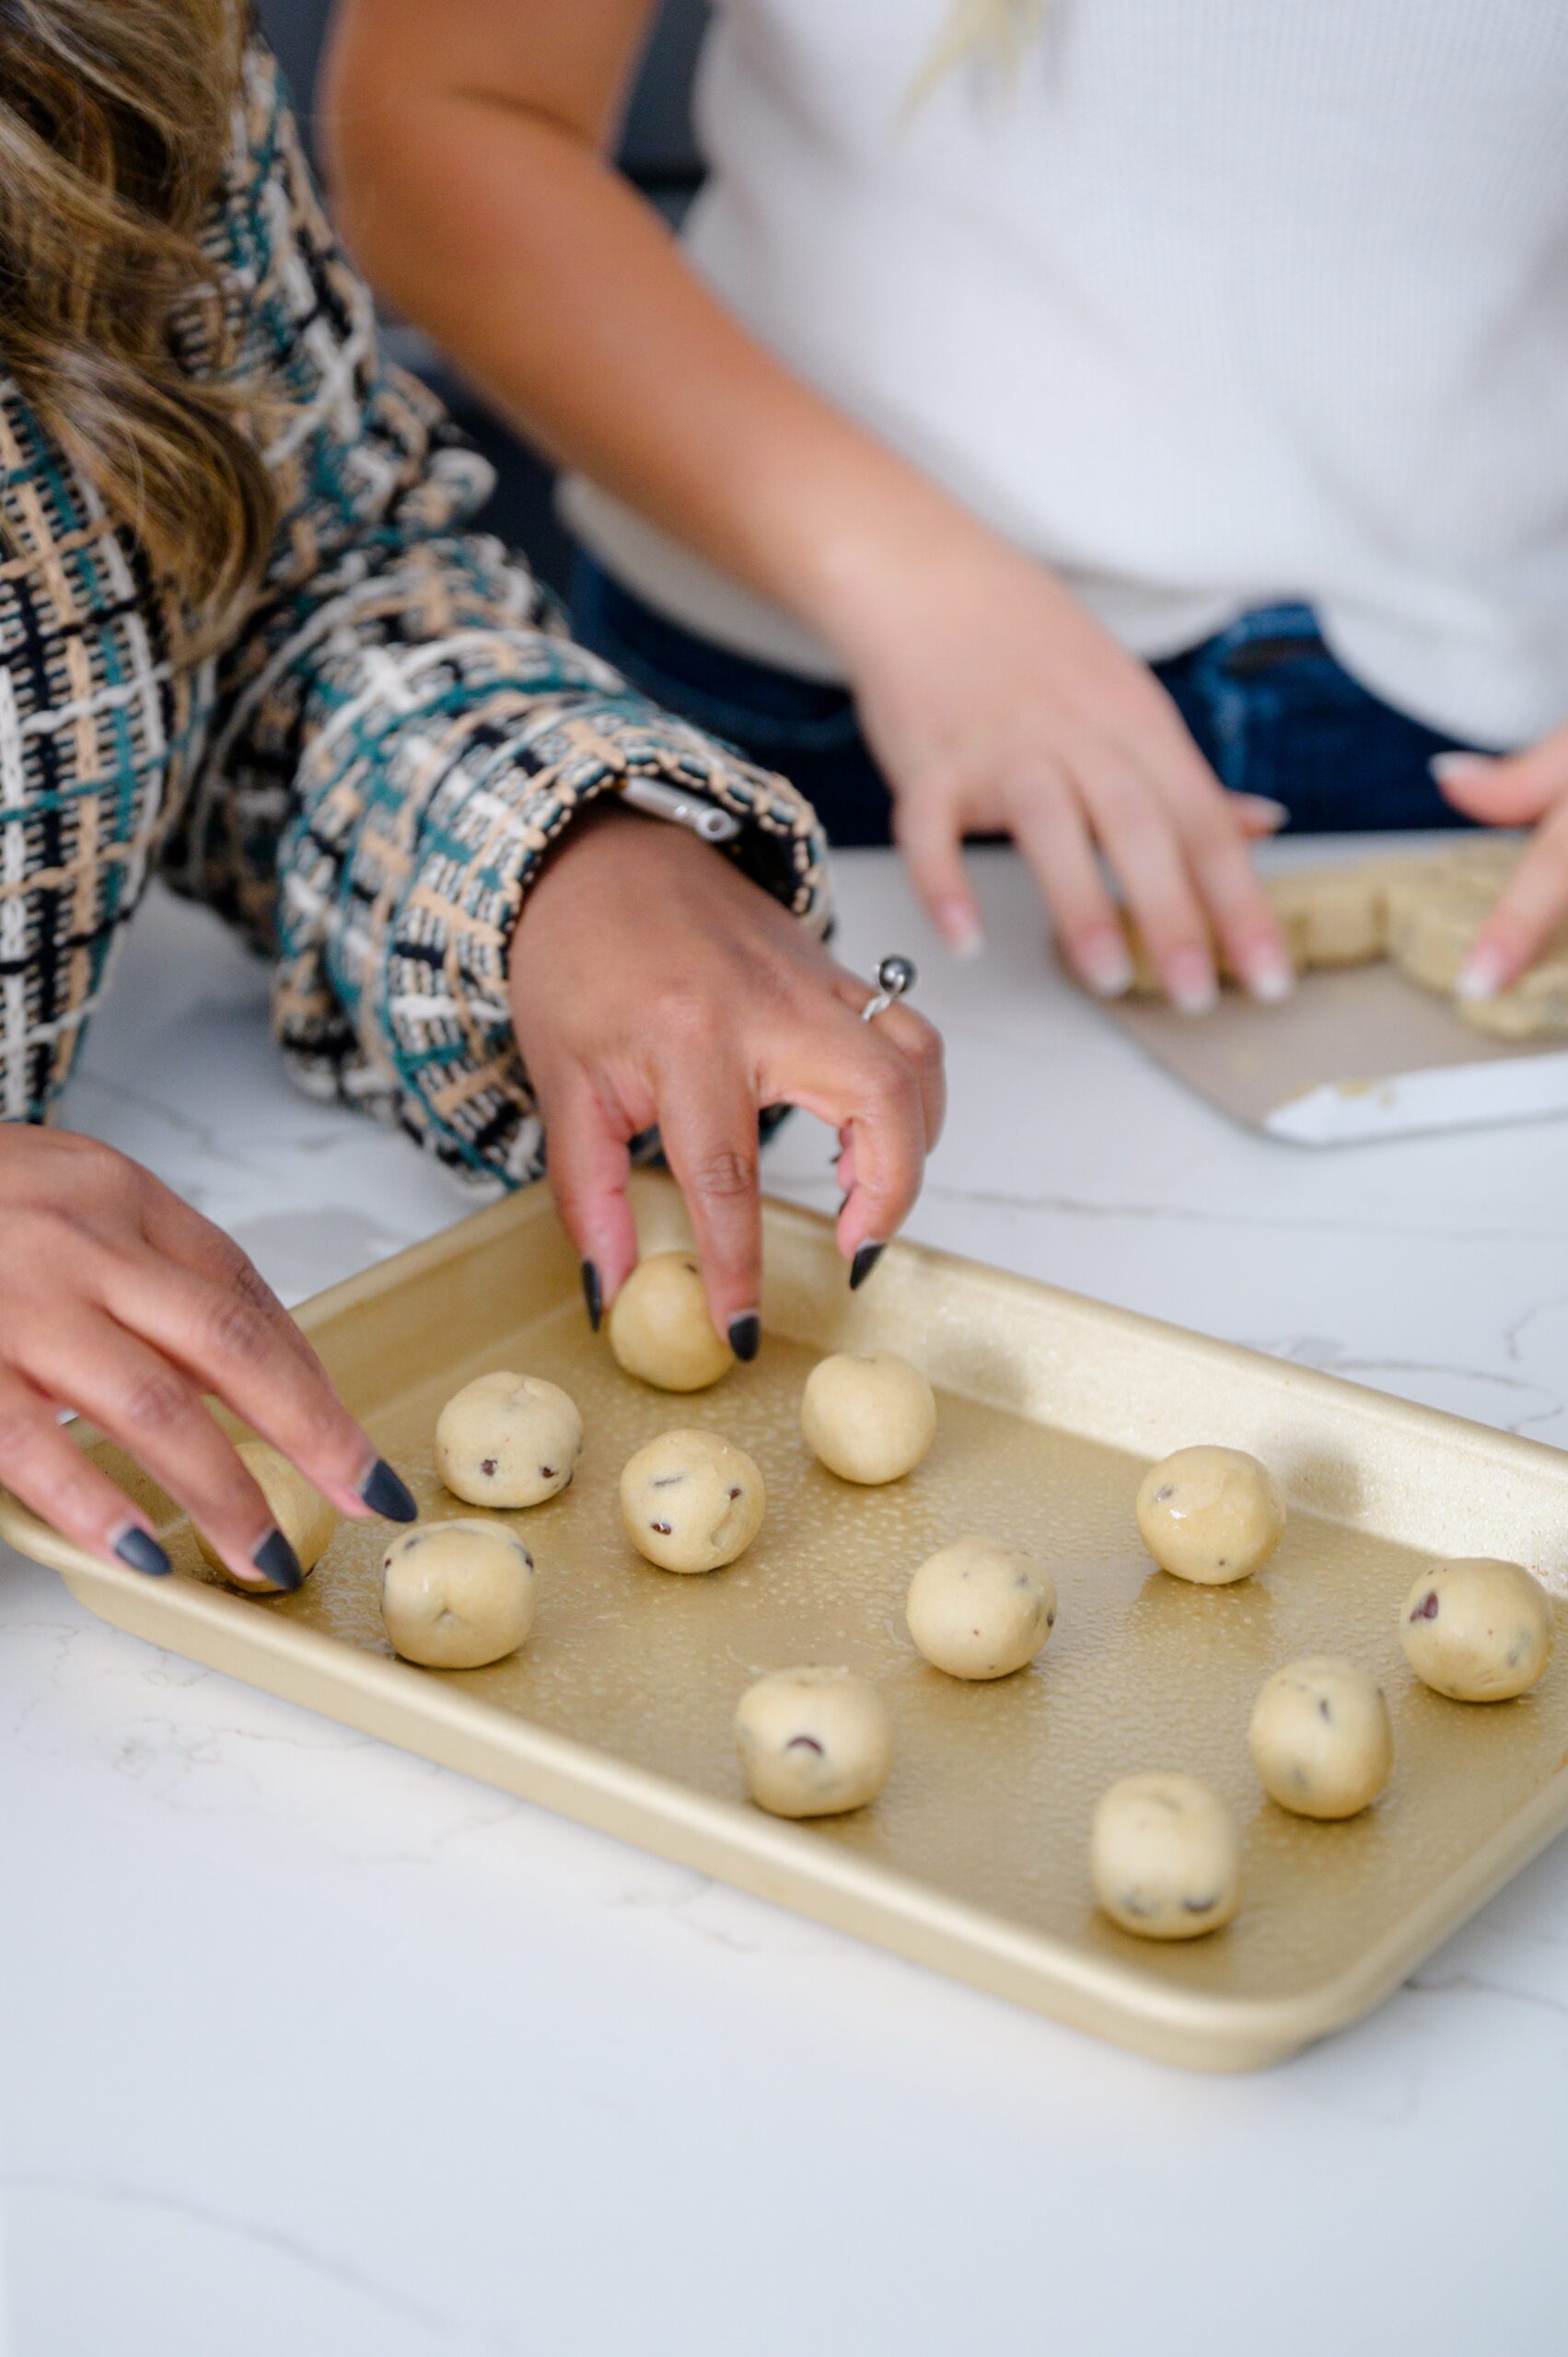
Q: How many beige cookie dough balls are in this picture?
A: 12